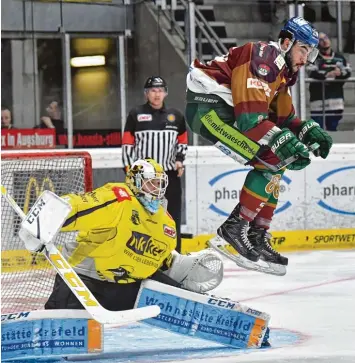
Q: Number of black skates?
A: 2